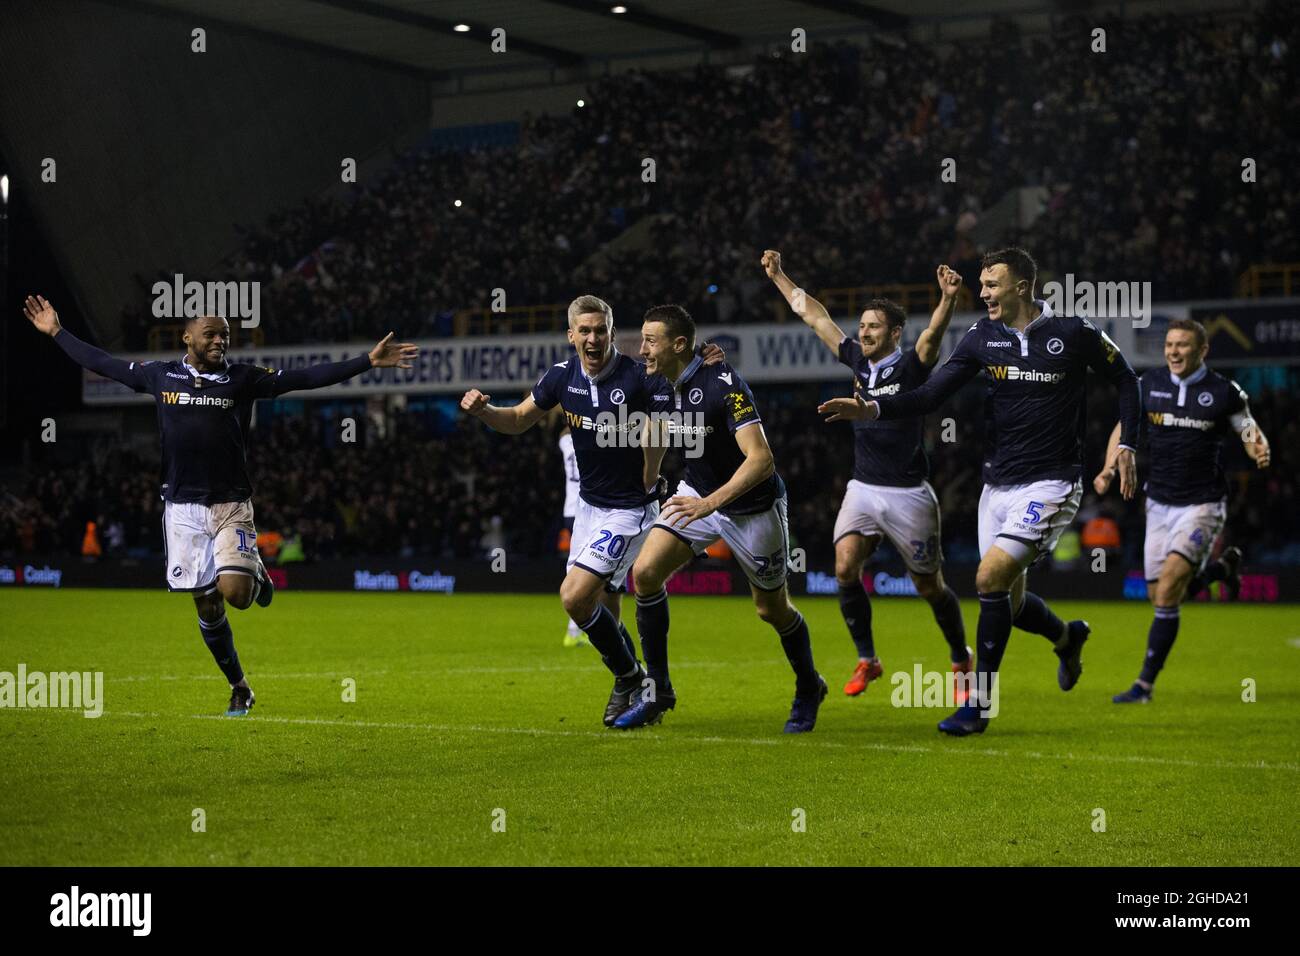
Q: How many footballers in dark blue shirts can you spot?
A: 6